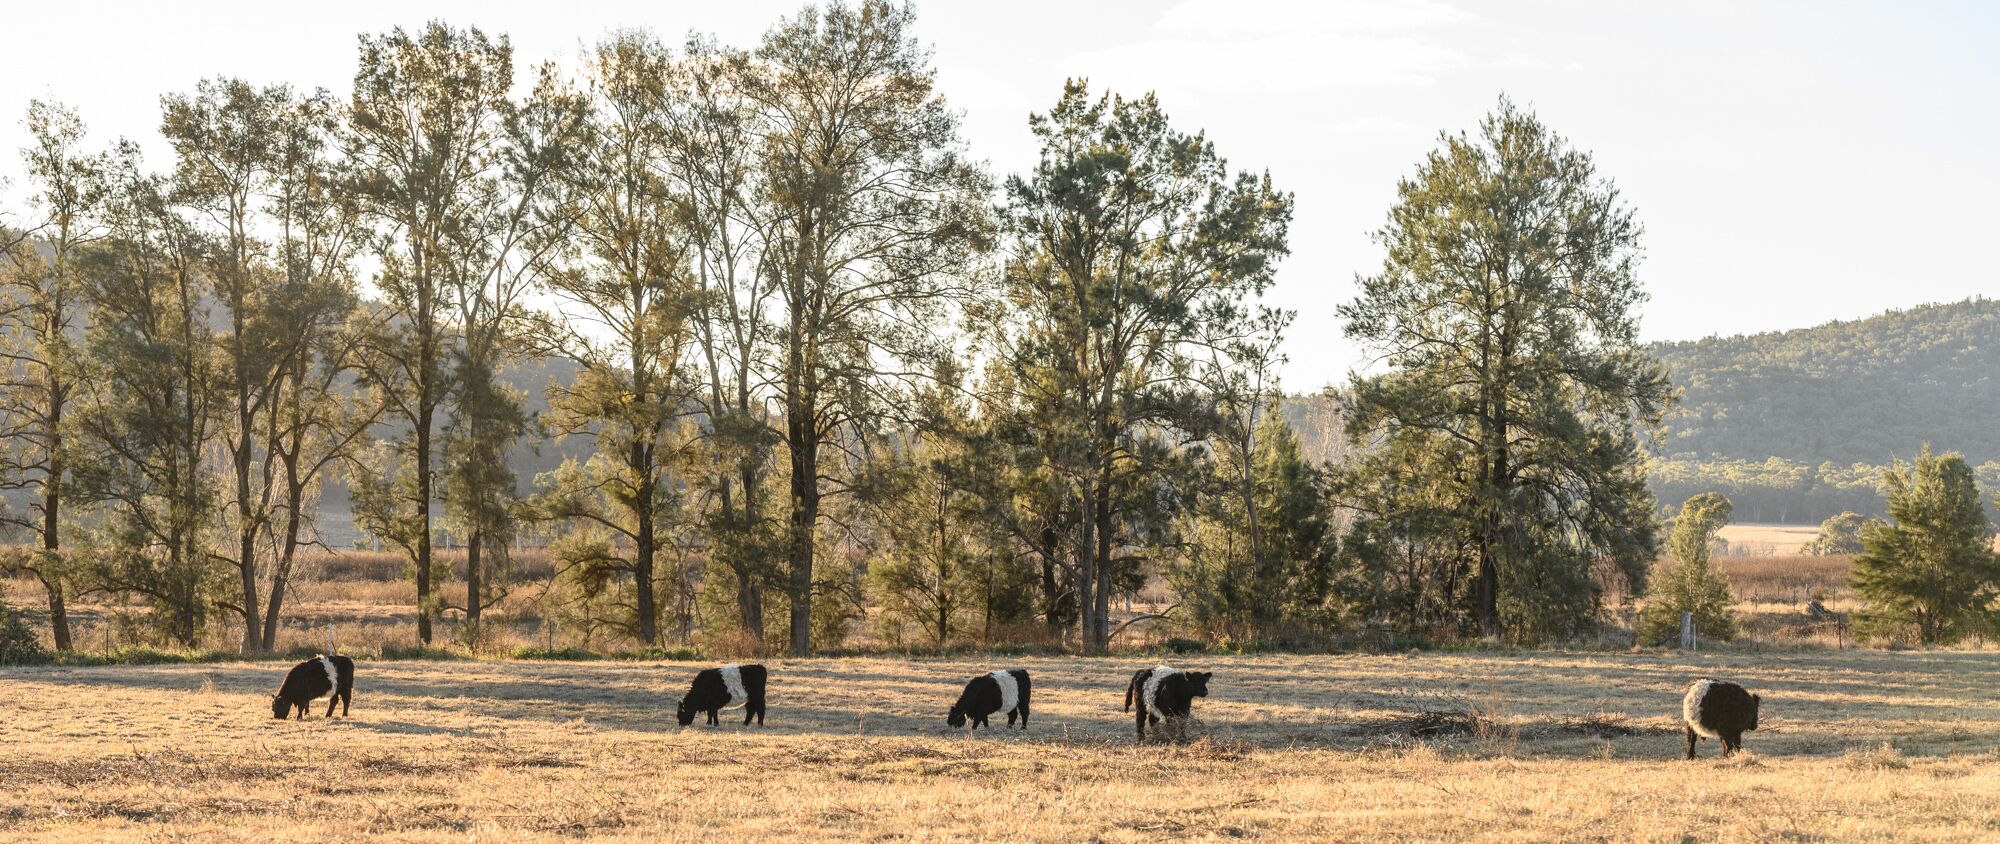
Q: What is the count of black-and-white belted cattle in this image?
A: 5